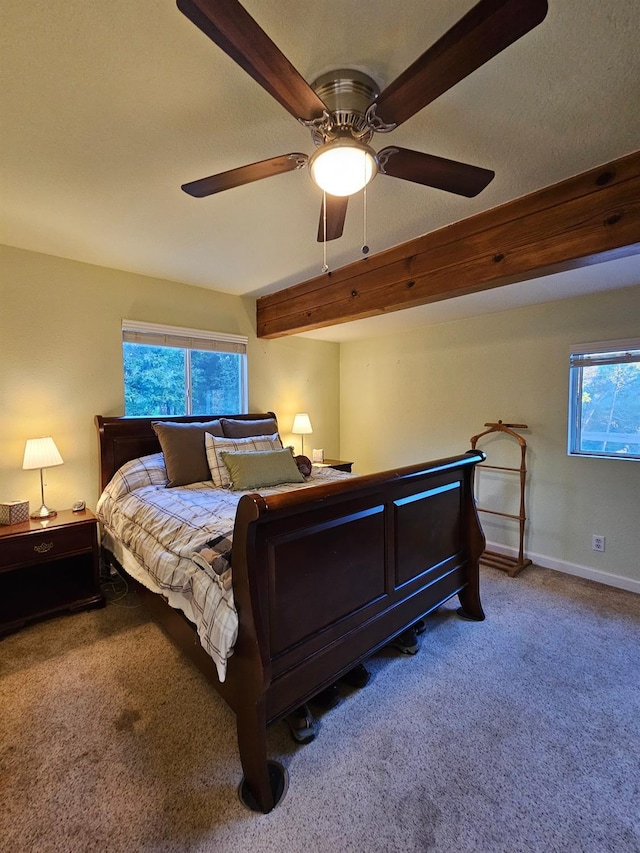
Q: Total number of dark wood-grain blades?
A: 5